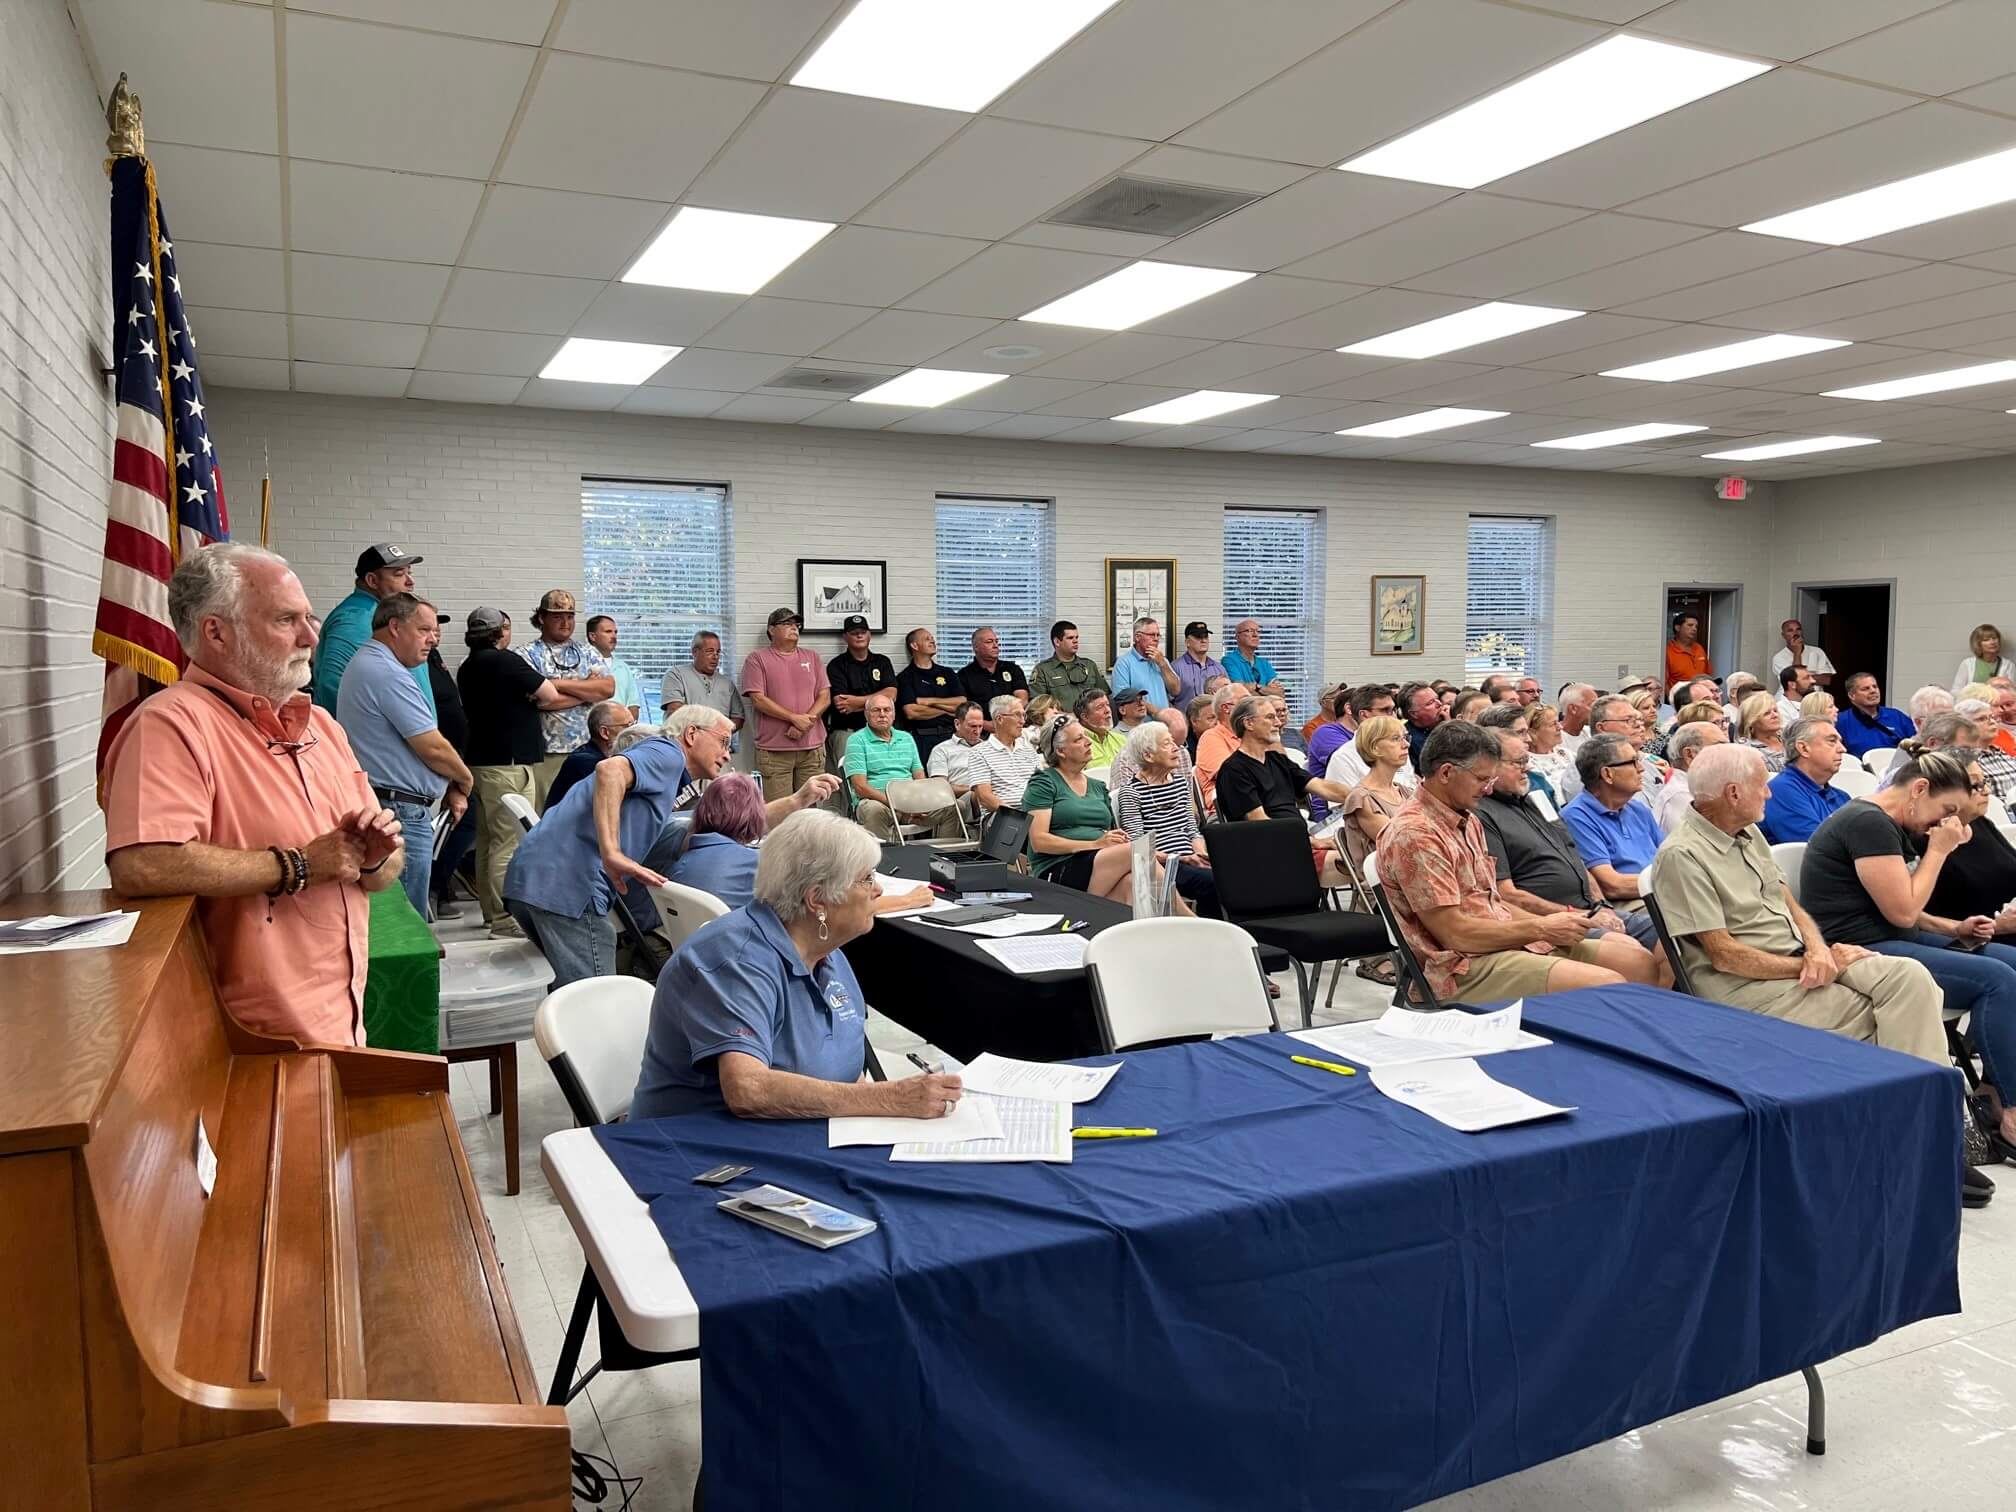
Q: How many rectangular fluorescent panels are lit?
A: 14